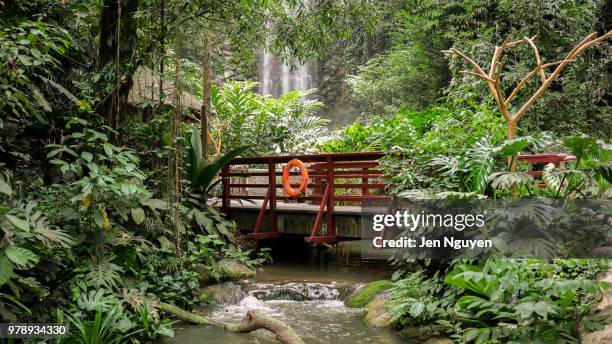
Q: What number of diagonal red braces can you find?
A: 2